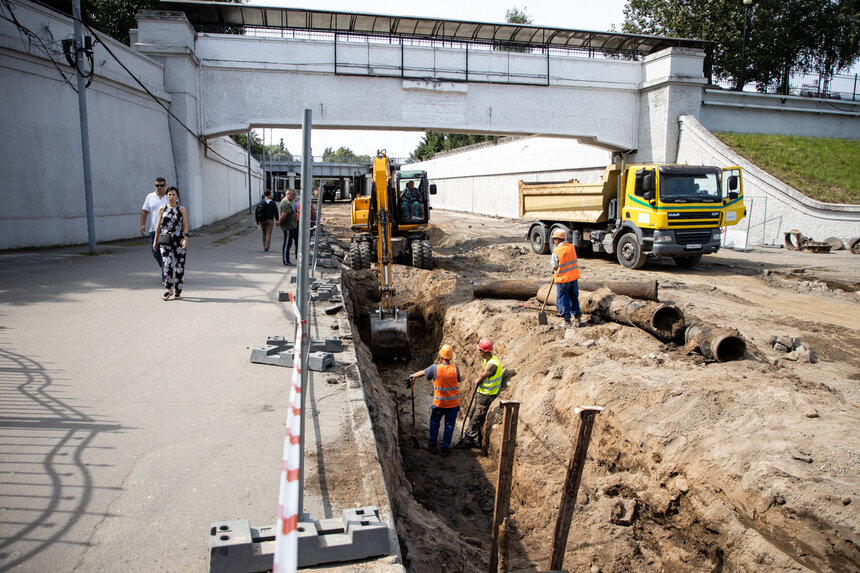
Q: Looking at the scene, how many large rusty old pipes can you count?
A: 3